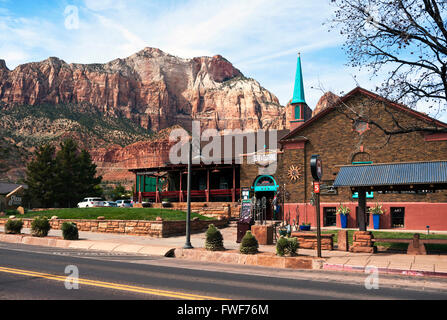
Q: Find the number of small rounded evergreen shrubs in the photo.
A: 6